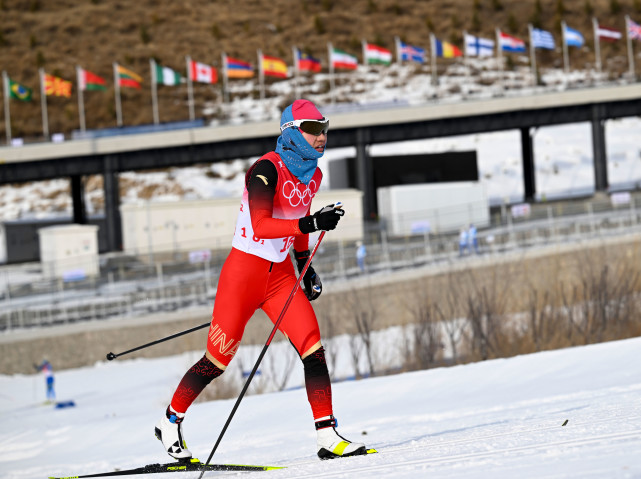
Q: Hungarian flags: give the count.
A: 1